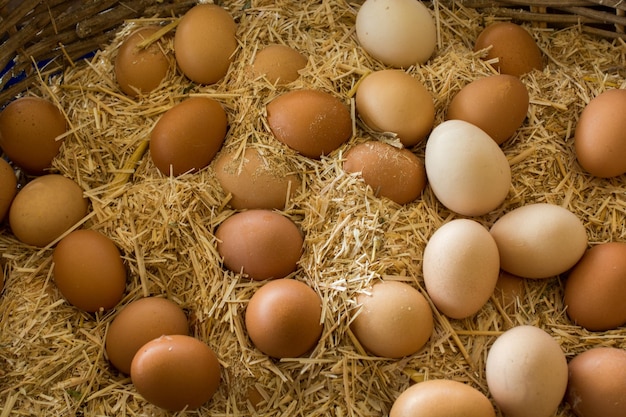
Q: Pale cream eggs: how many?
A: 5